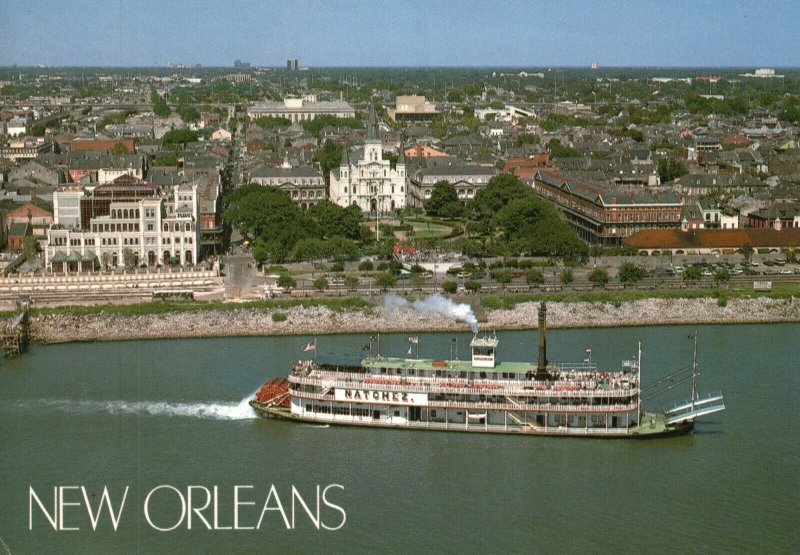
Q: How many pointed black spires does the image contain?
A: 3